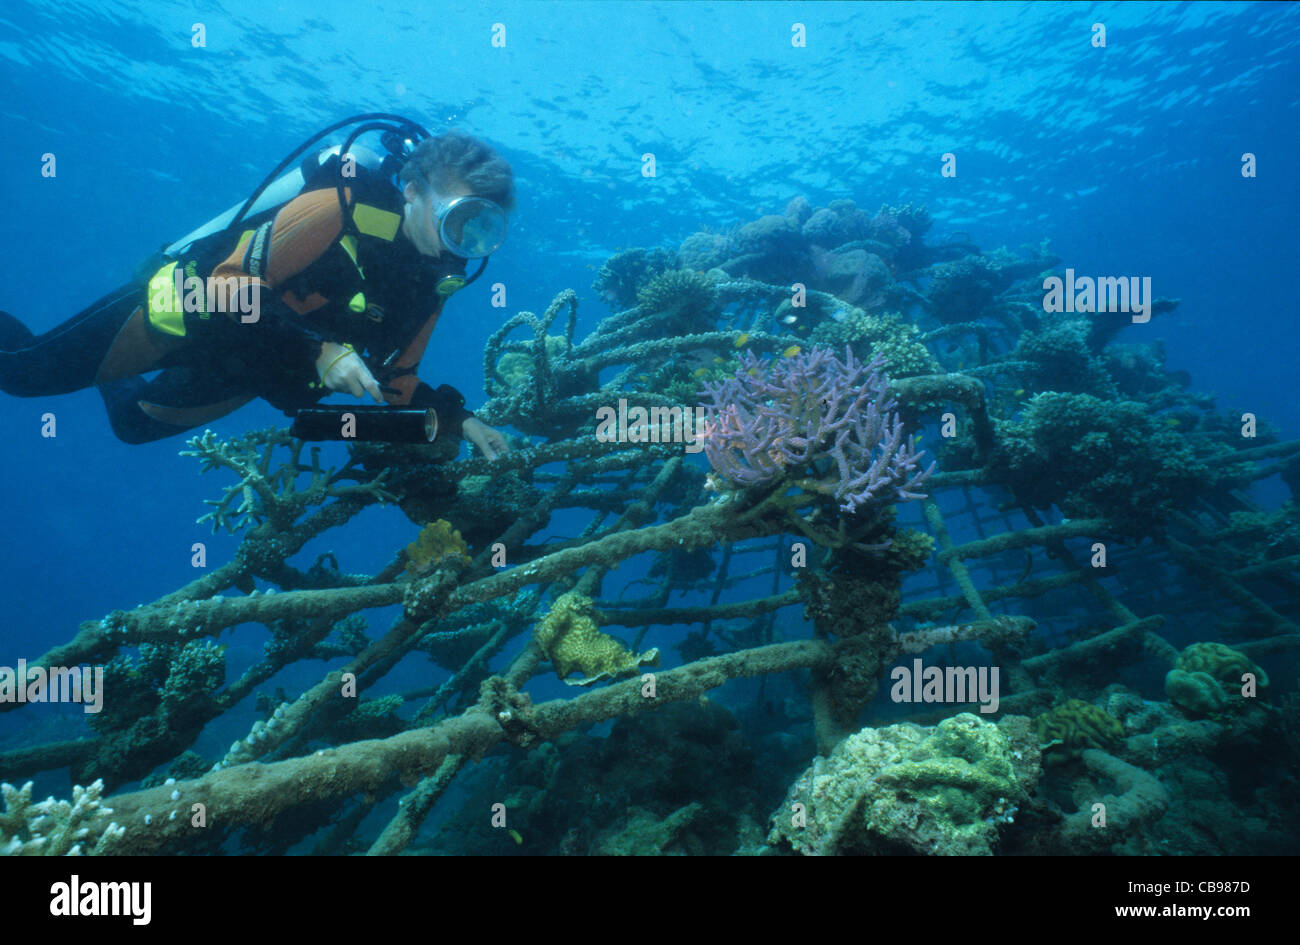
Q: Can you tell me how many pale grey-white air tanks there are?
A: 1